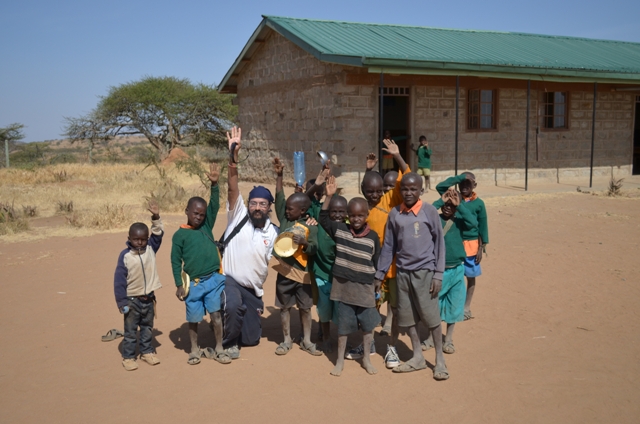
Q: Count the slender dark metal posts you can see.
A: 4